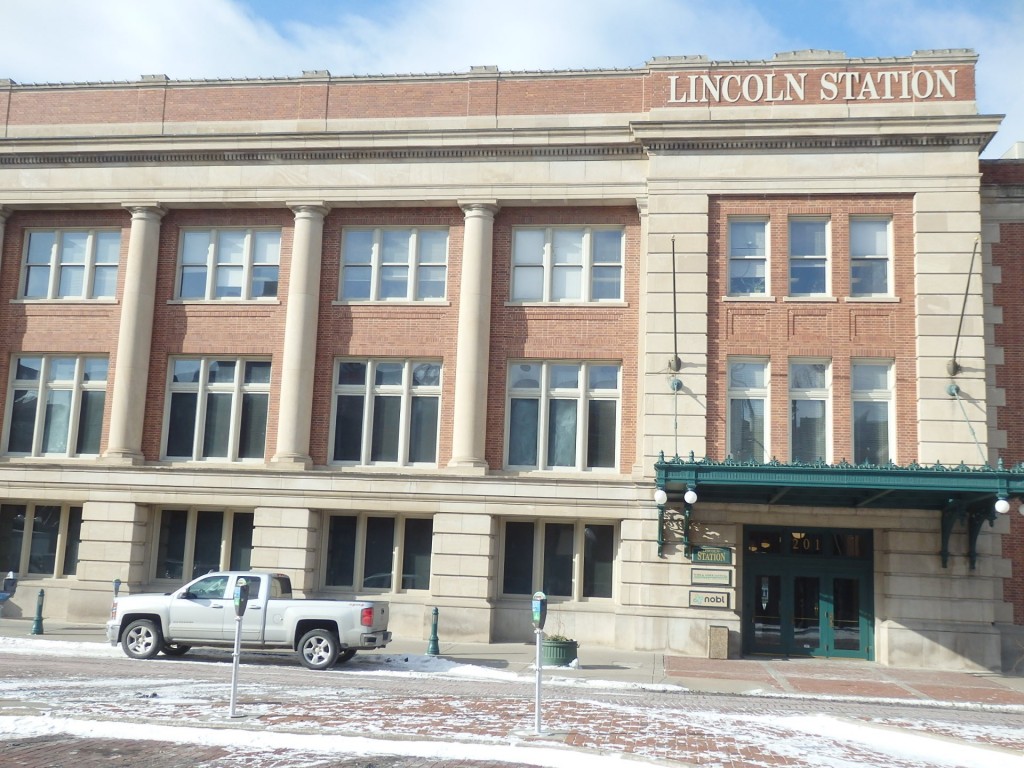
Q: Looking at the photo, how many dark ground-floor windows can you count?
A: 12